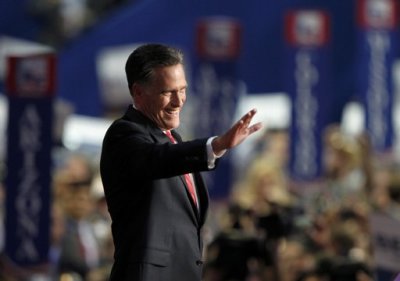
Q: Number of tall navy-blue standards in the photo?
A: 4